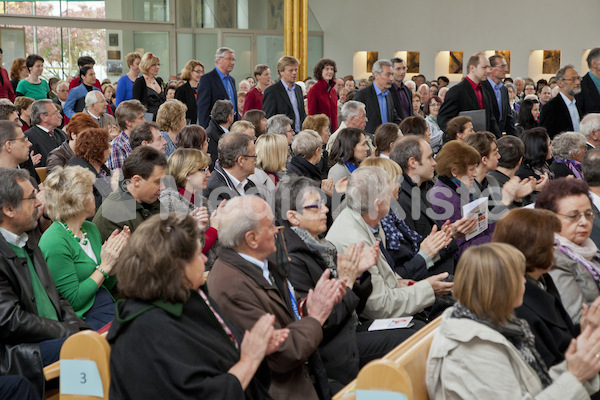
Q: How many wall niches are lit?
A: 6